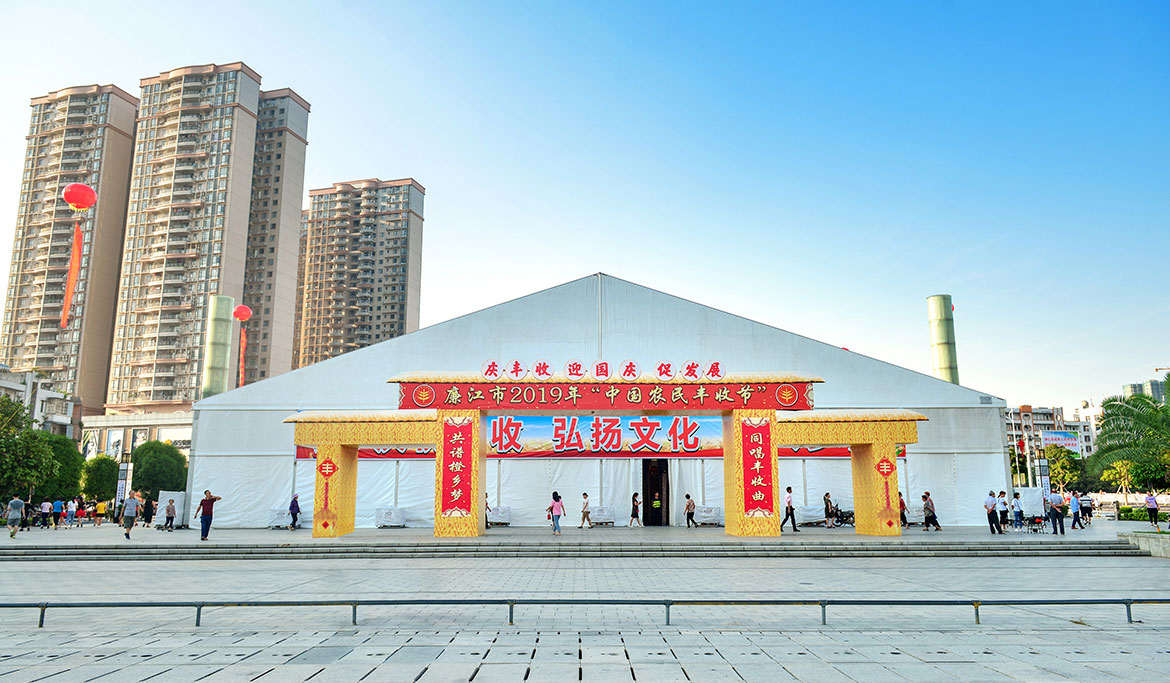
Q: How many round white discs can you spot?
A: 9